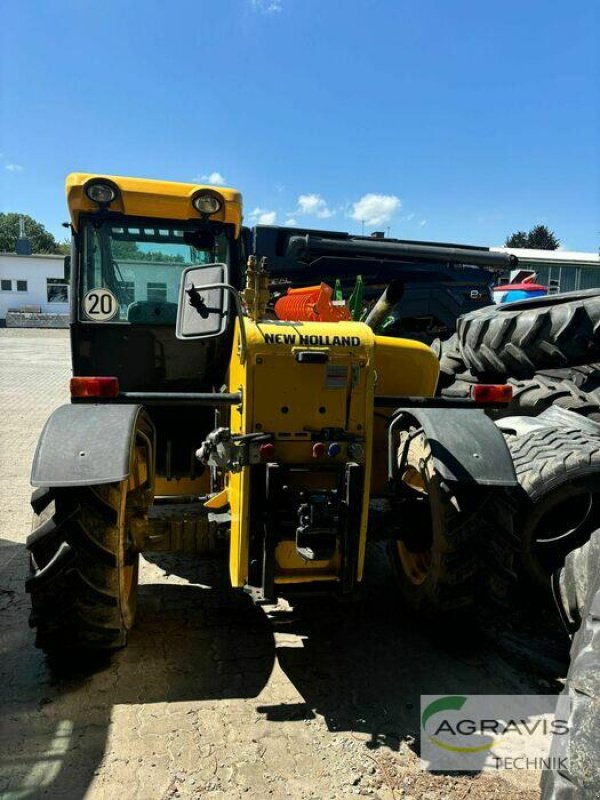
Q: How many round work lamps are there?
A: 2